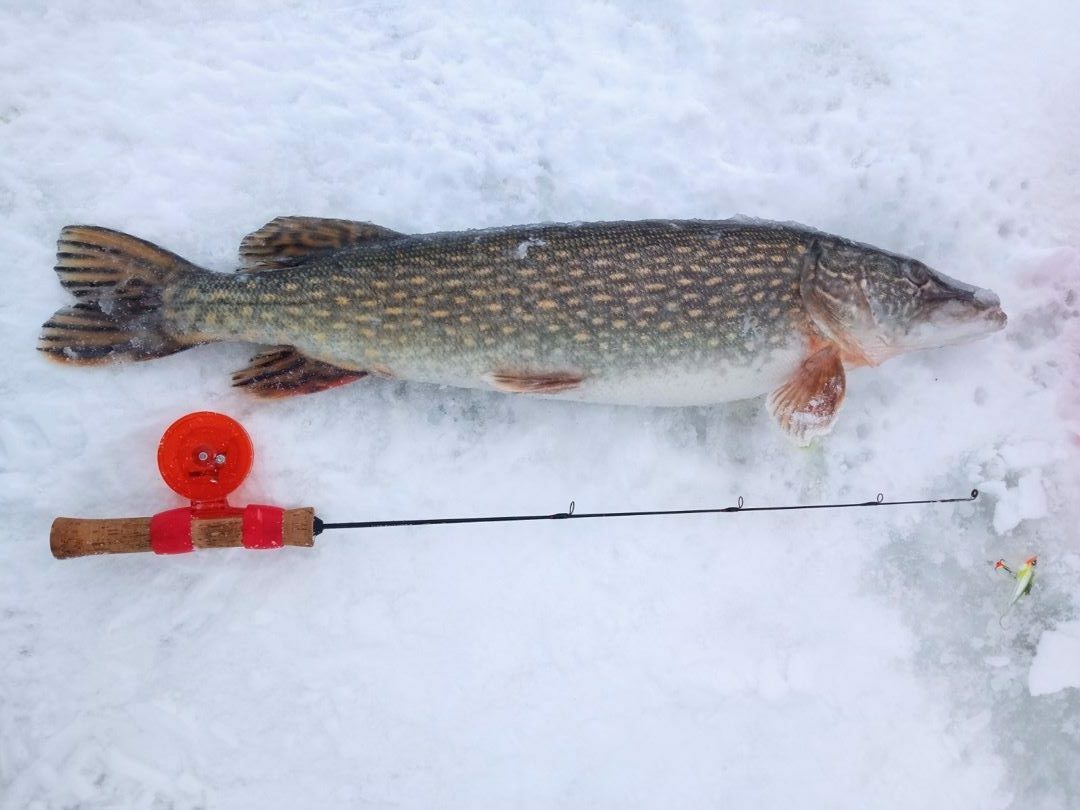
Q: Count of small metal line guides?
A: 4